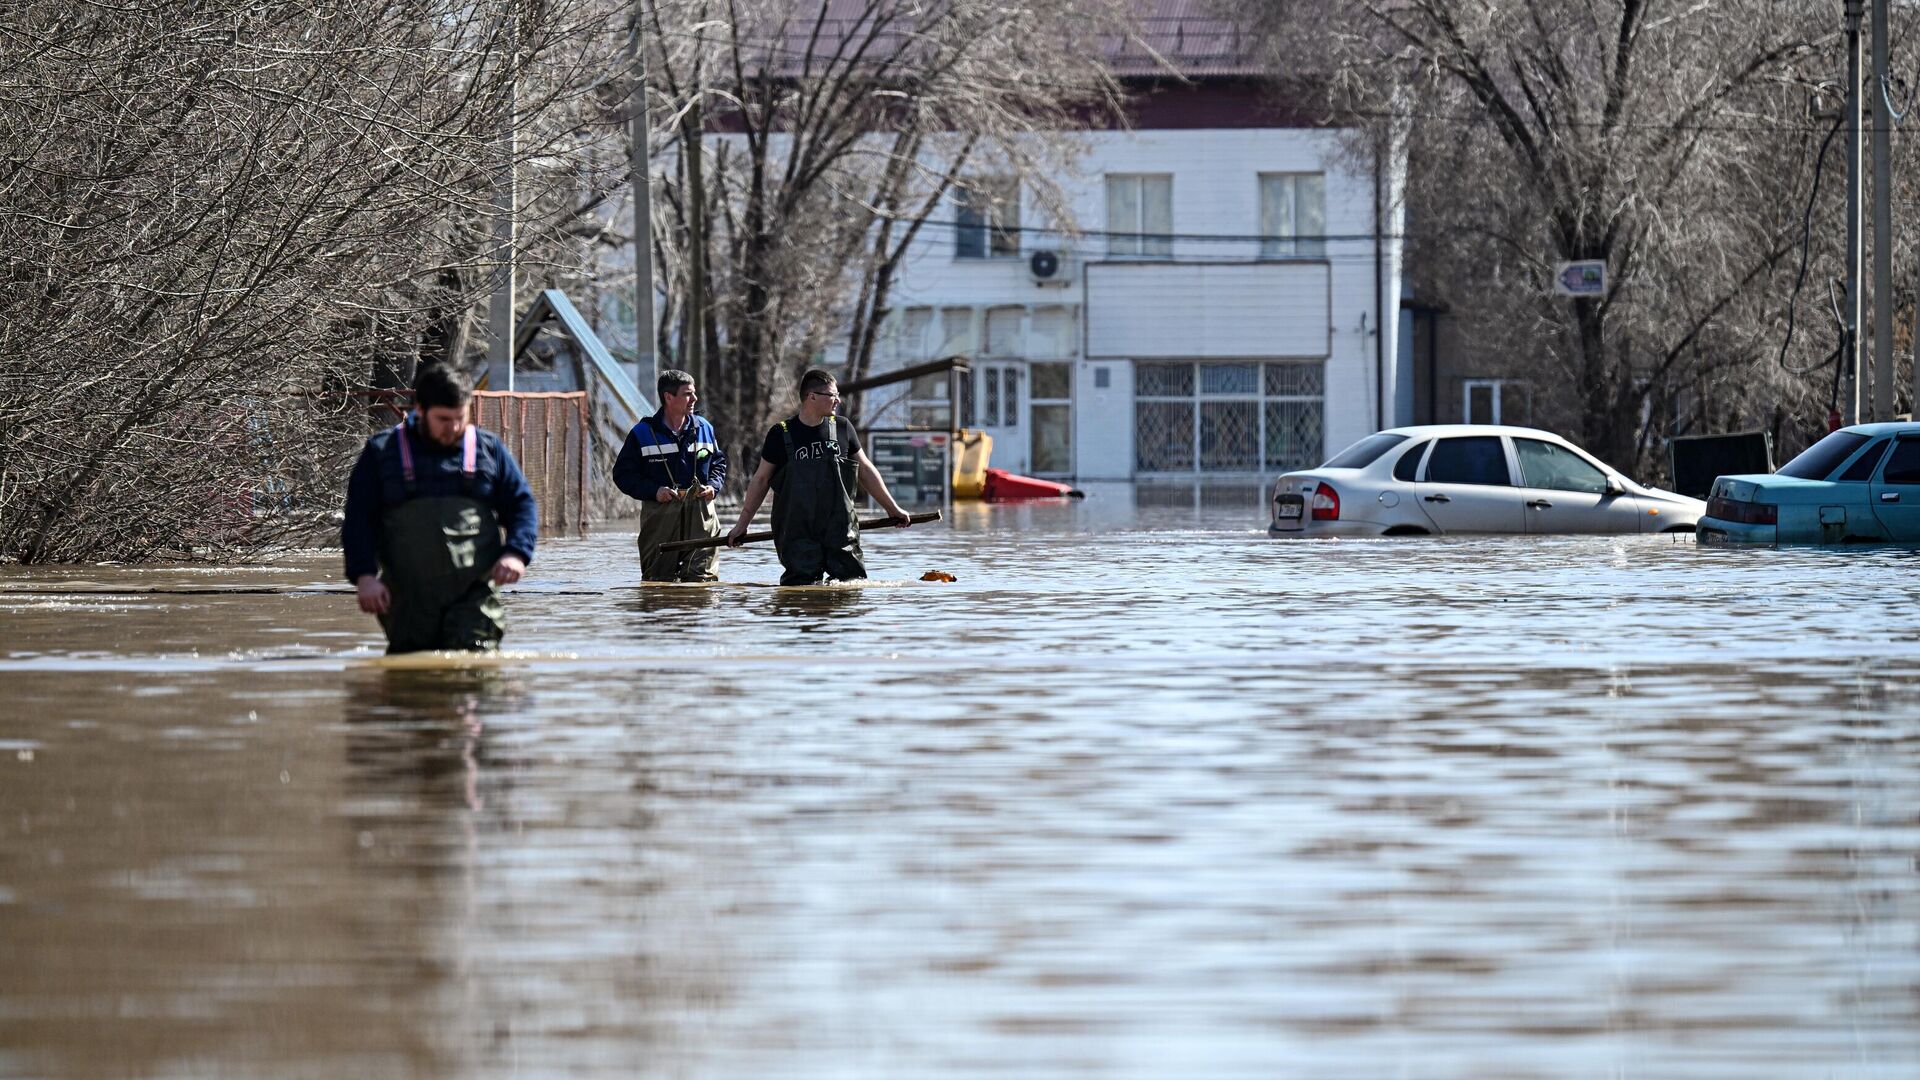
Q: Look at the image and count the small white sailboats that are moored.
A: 0